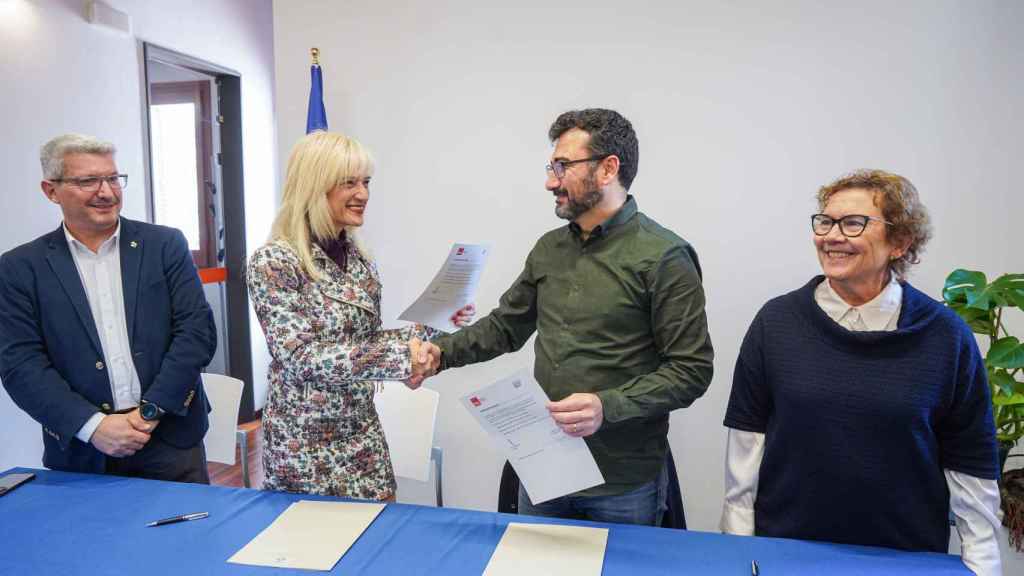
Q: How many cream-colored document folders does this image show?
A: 2